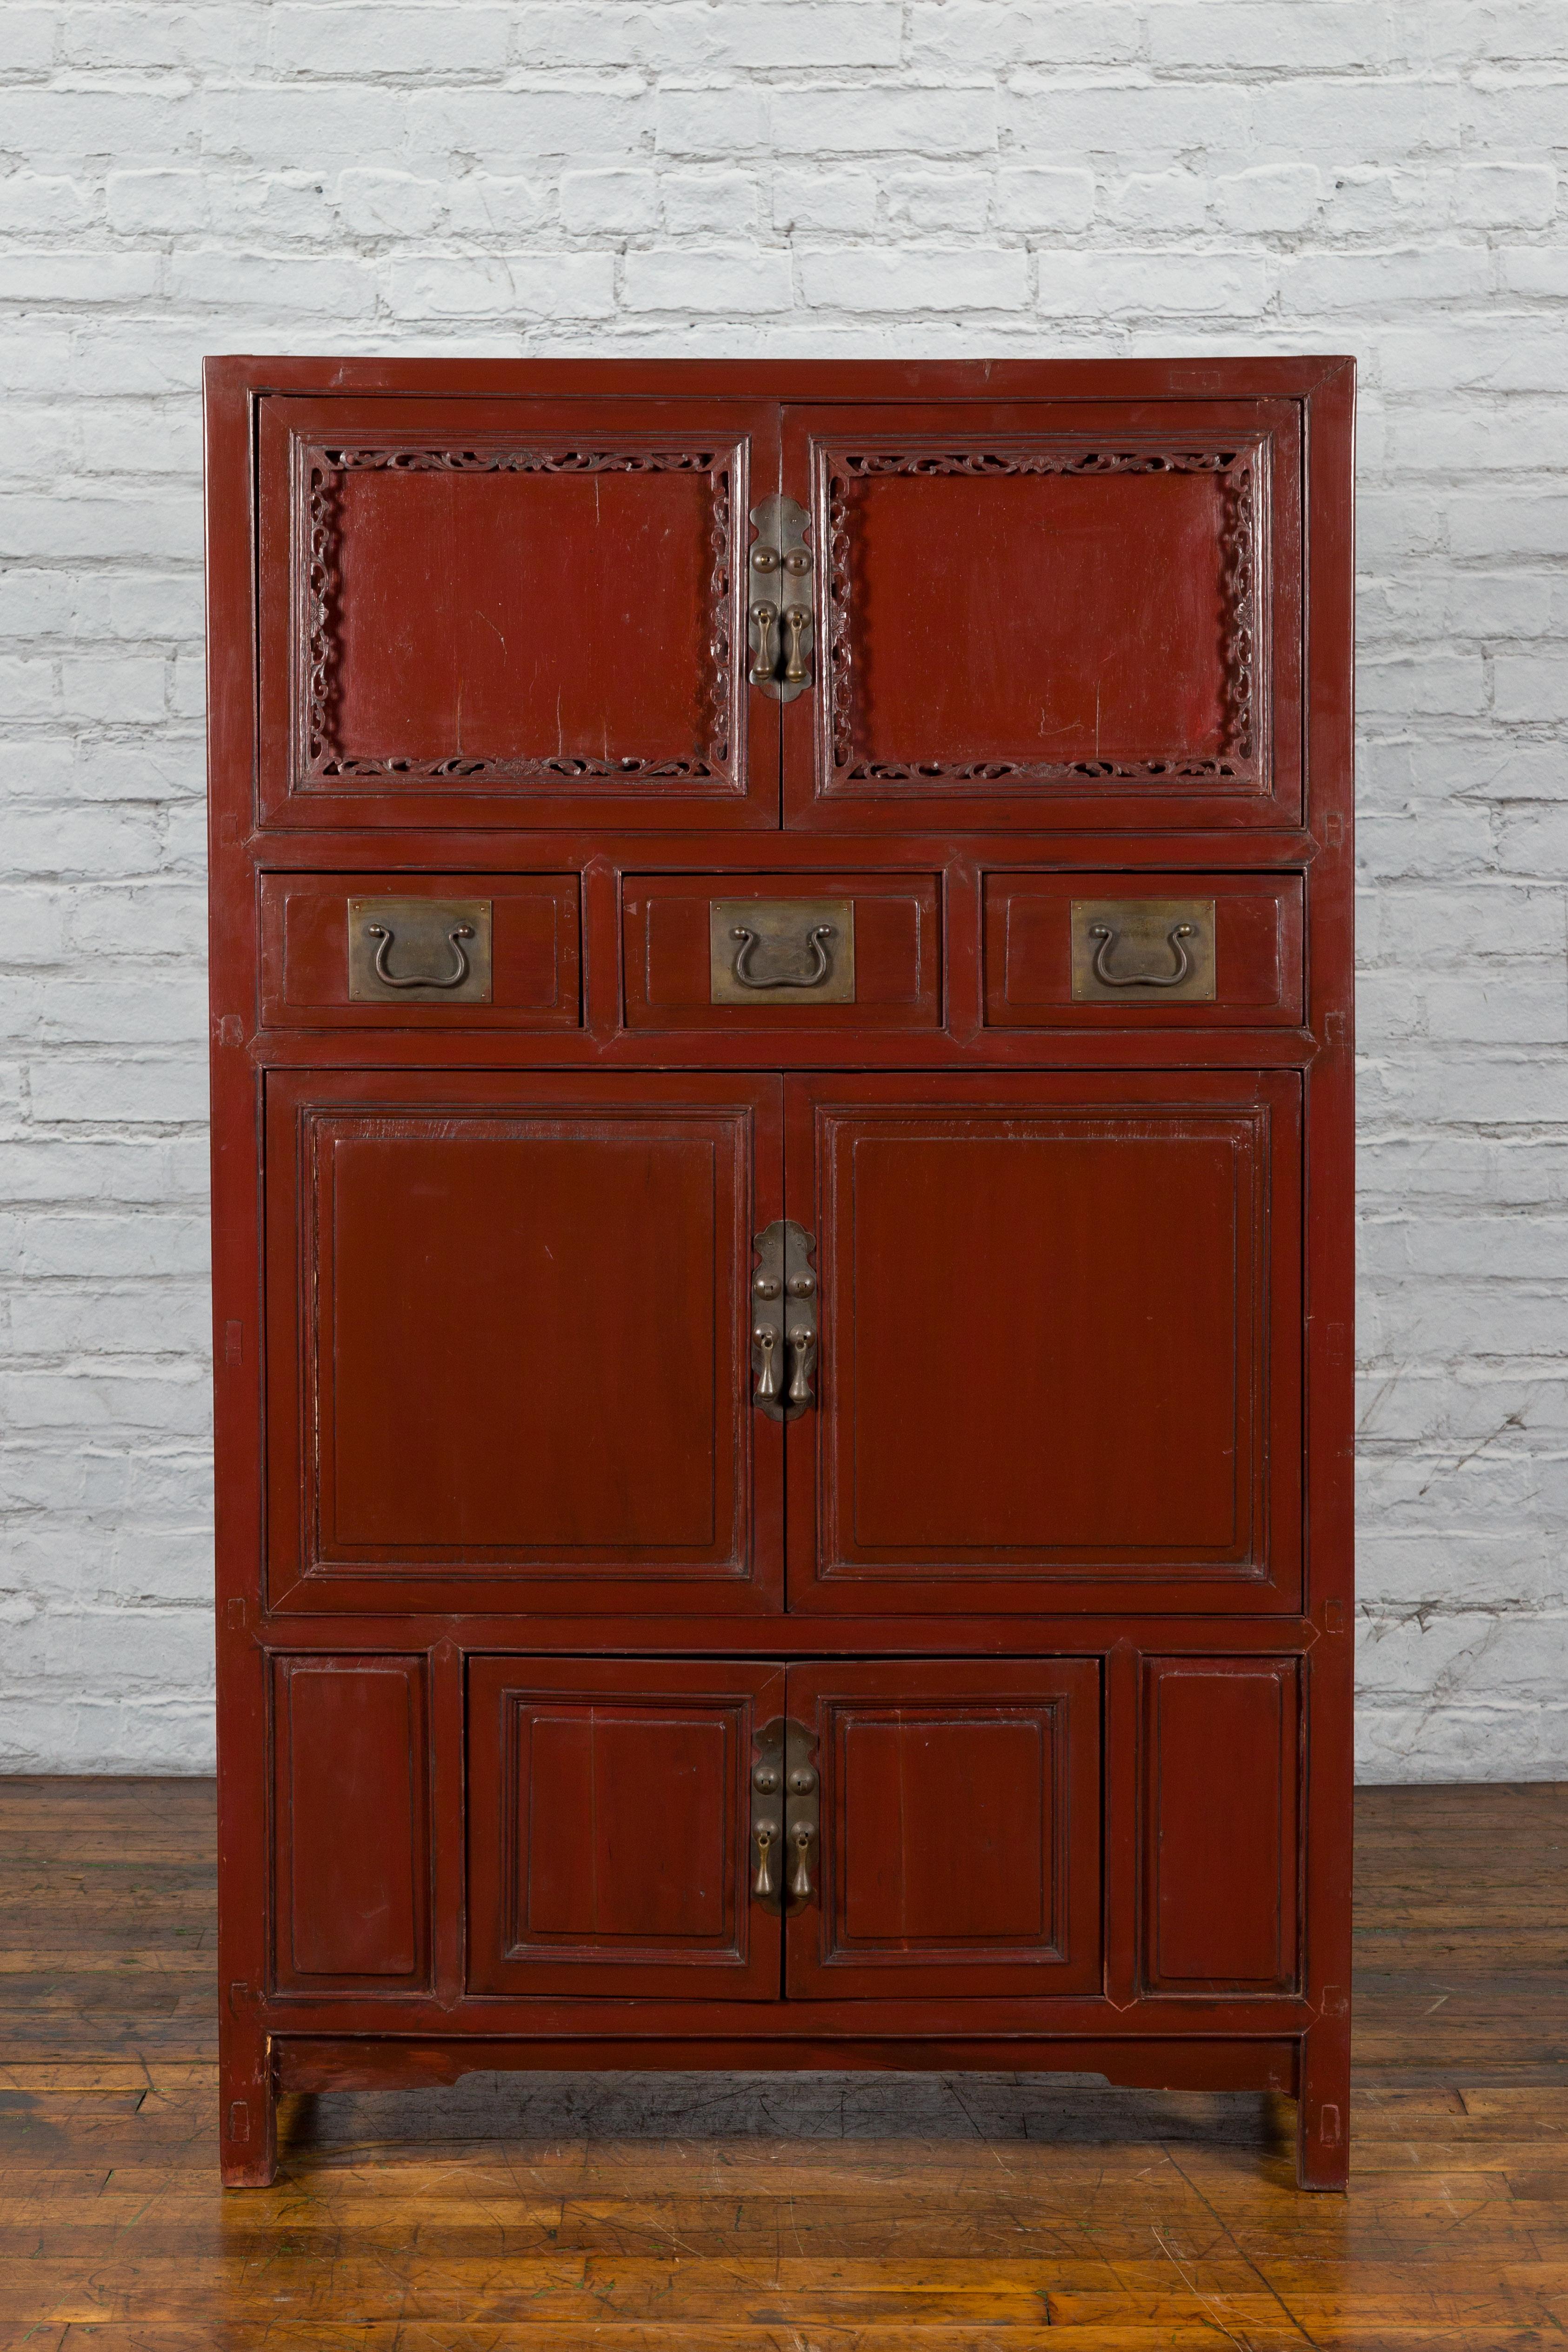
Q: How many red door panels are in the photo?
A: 6